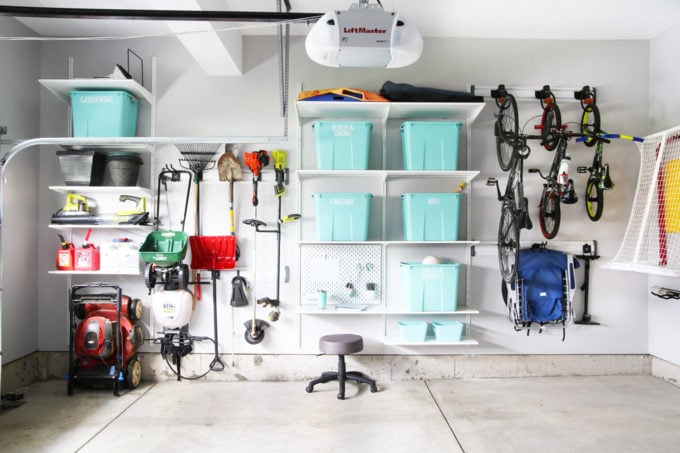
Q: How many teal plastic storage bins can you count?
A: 8